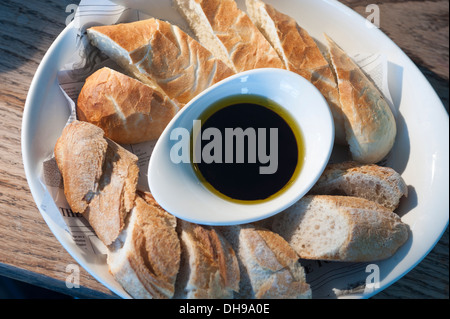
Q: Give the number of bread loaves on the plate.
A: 12